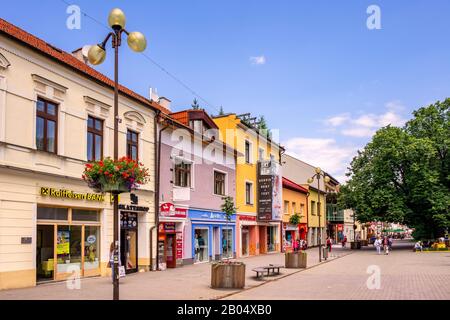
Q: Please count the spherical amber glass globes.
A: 6